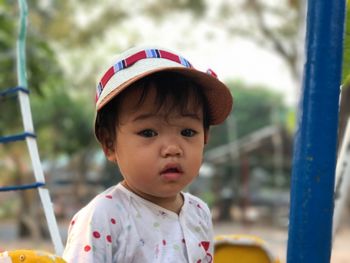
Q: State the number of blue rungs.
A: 3